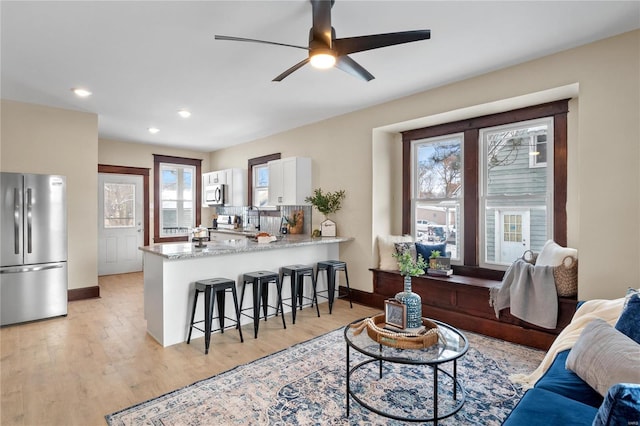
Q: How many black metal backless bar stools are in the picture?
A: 4